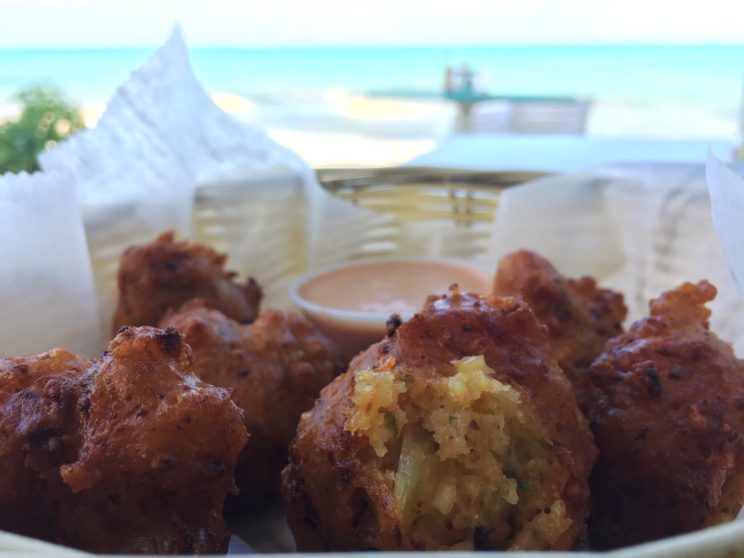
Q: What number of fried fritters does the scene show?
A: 6